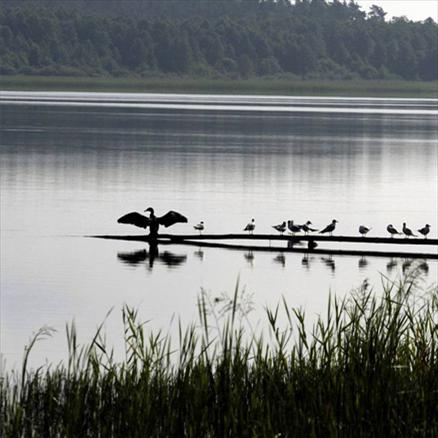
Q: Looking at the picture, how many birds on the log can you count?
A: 11